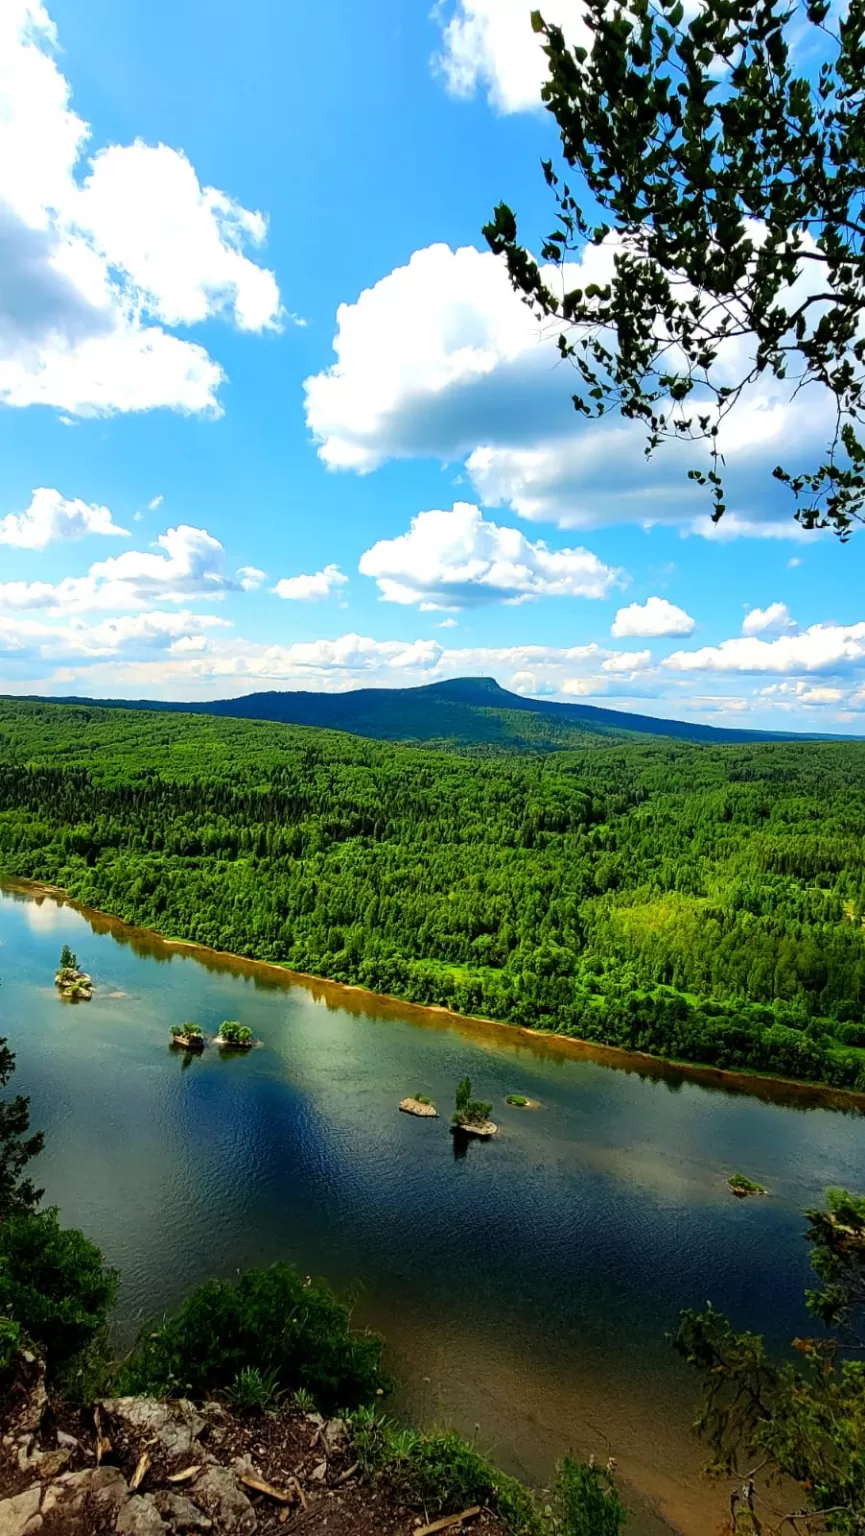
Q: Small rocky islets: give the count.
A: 7